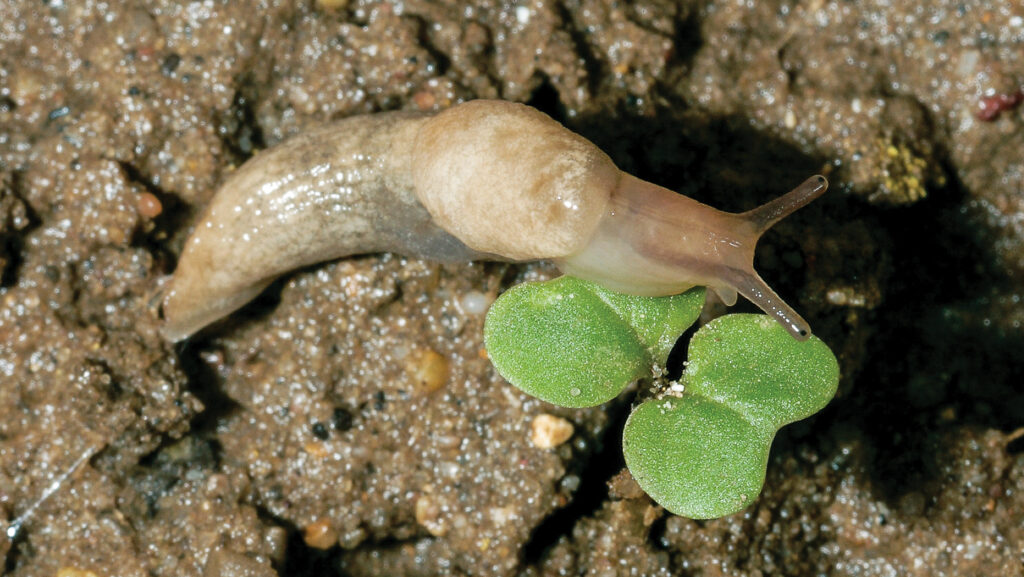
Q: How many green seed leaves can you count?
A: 2